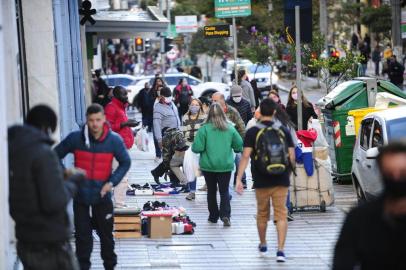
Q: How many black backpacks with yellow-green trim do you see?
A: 1